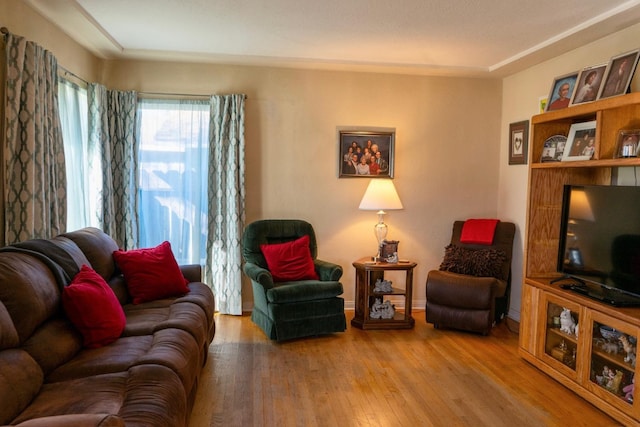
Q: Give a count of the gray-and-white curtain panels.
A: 4